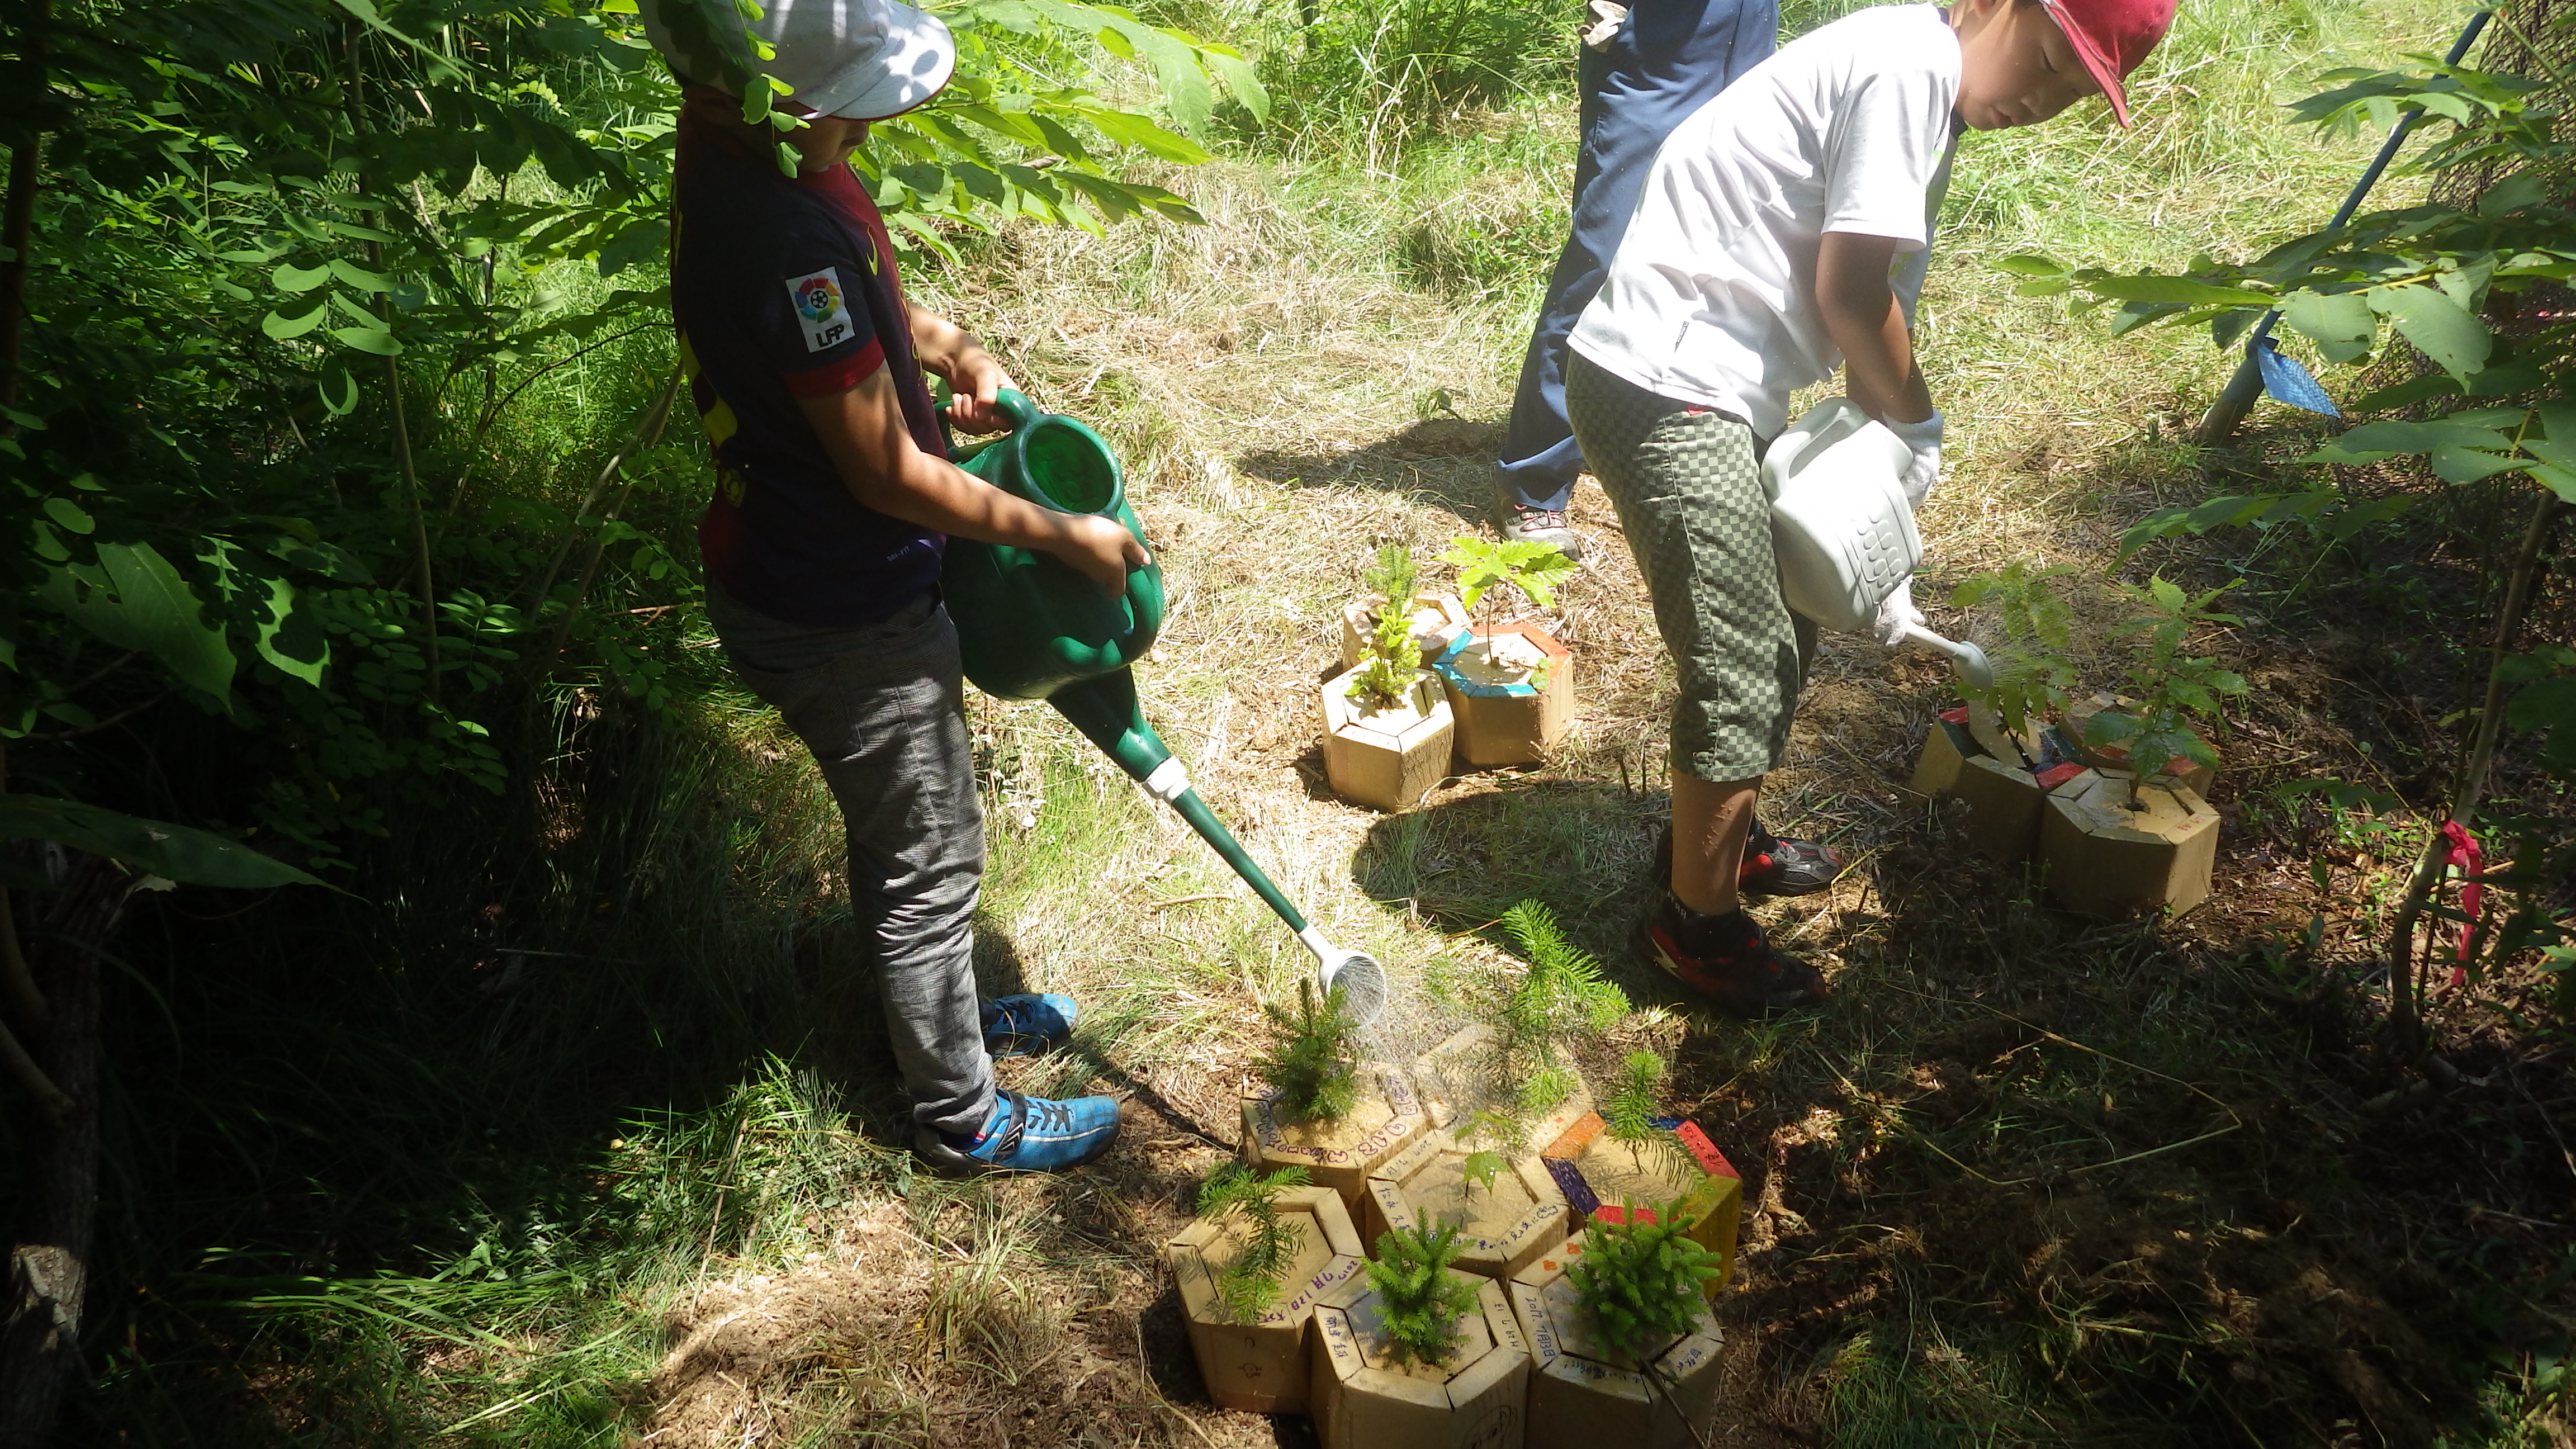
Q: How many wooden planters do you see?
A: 13